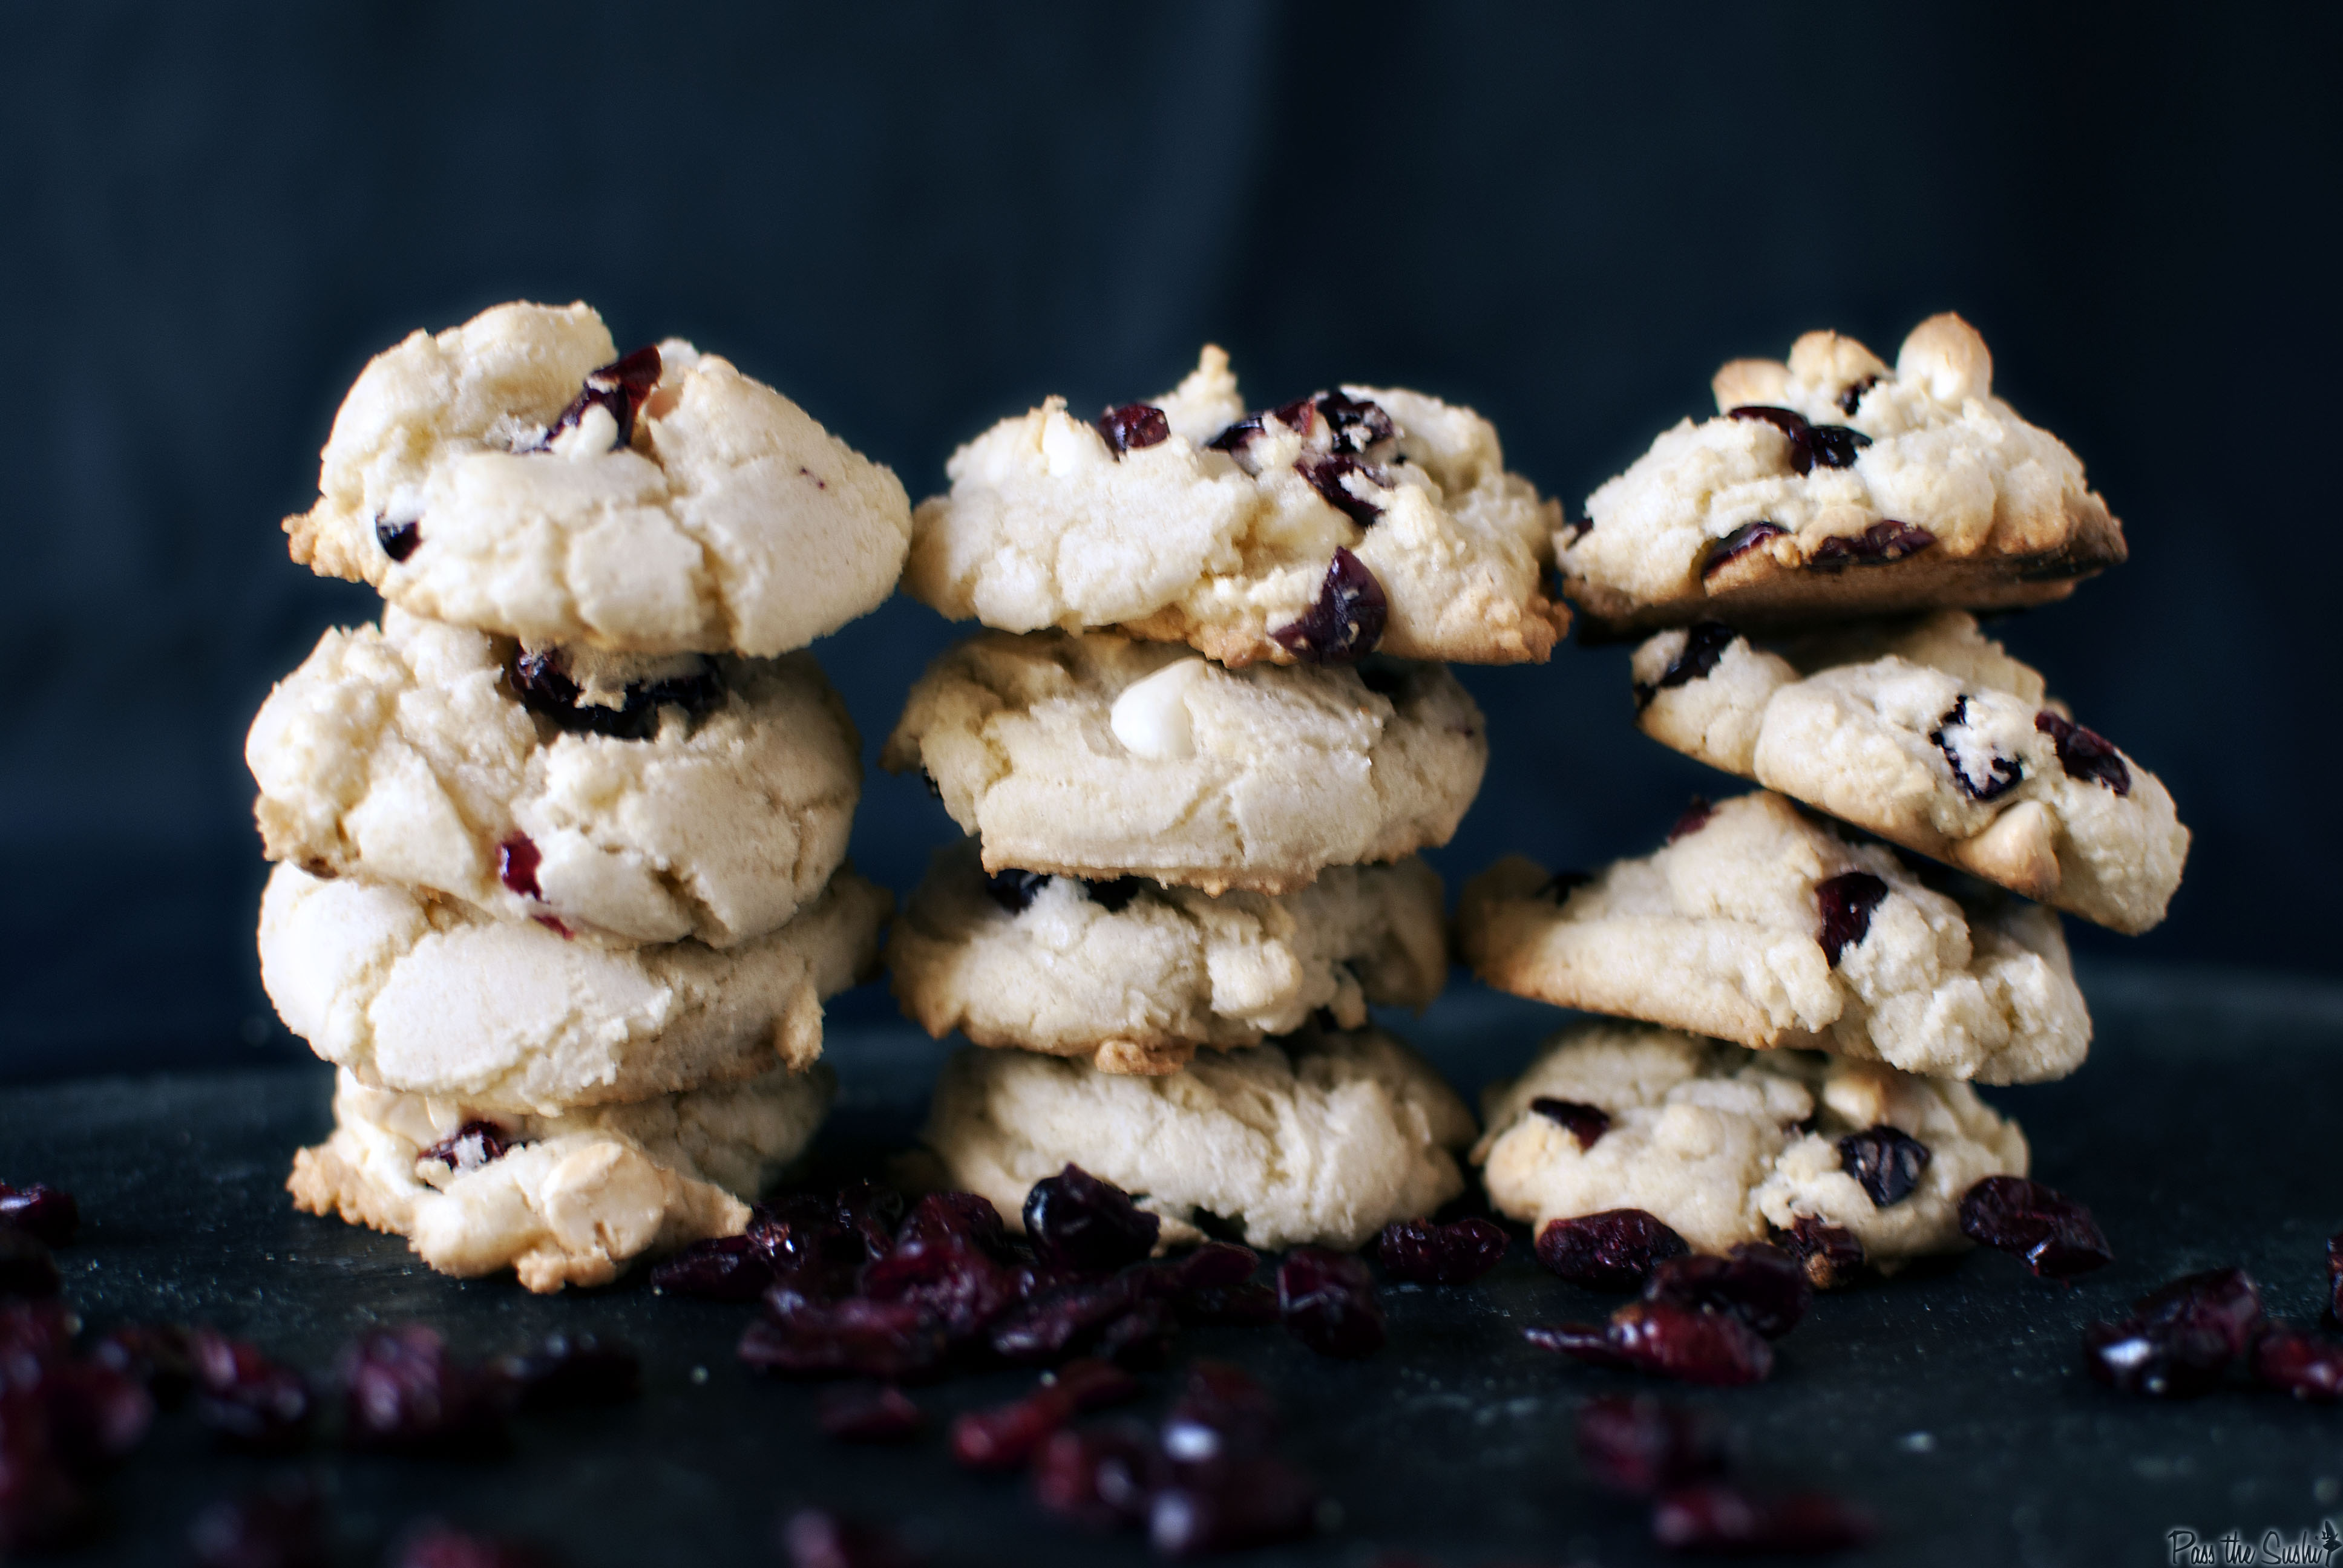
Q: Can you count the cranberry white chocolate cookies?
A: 12